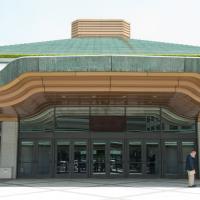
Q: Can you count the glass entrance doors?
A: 10